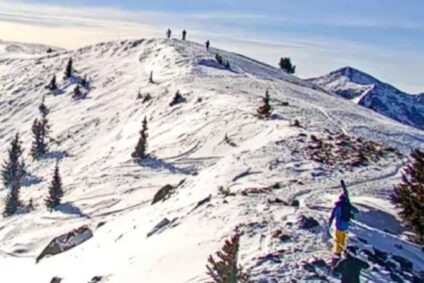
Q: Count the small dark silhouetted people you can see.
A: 3